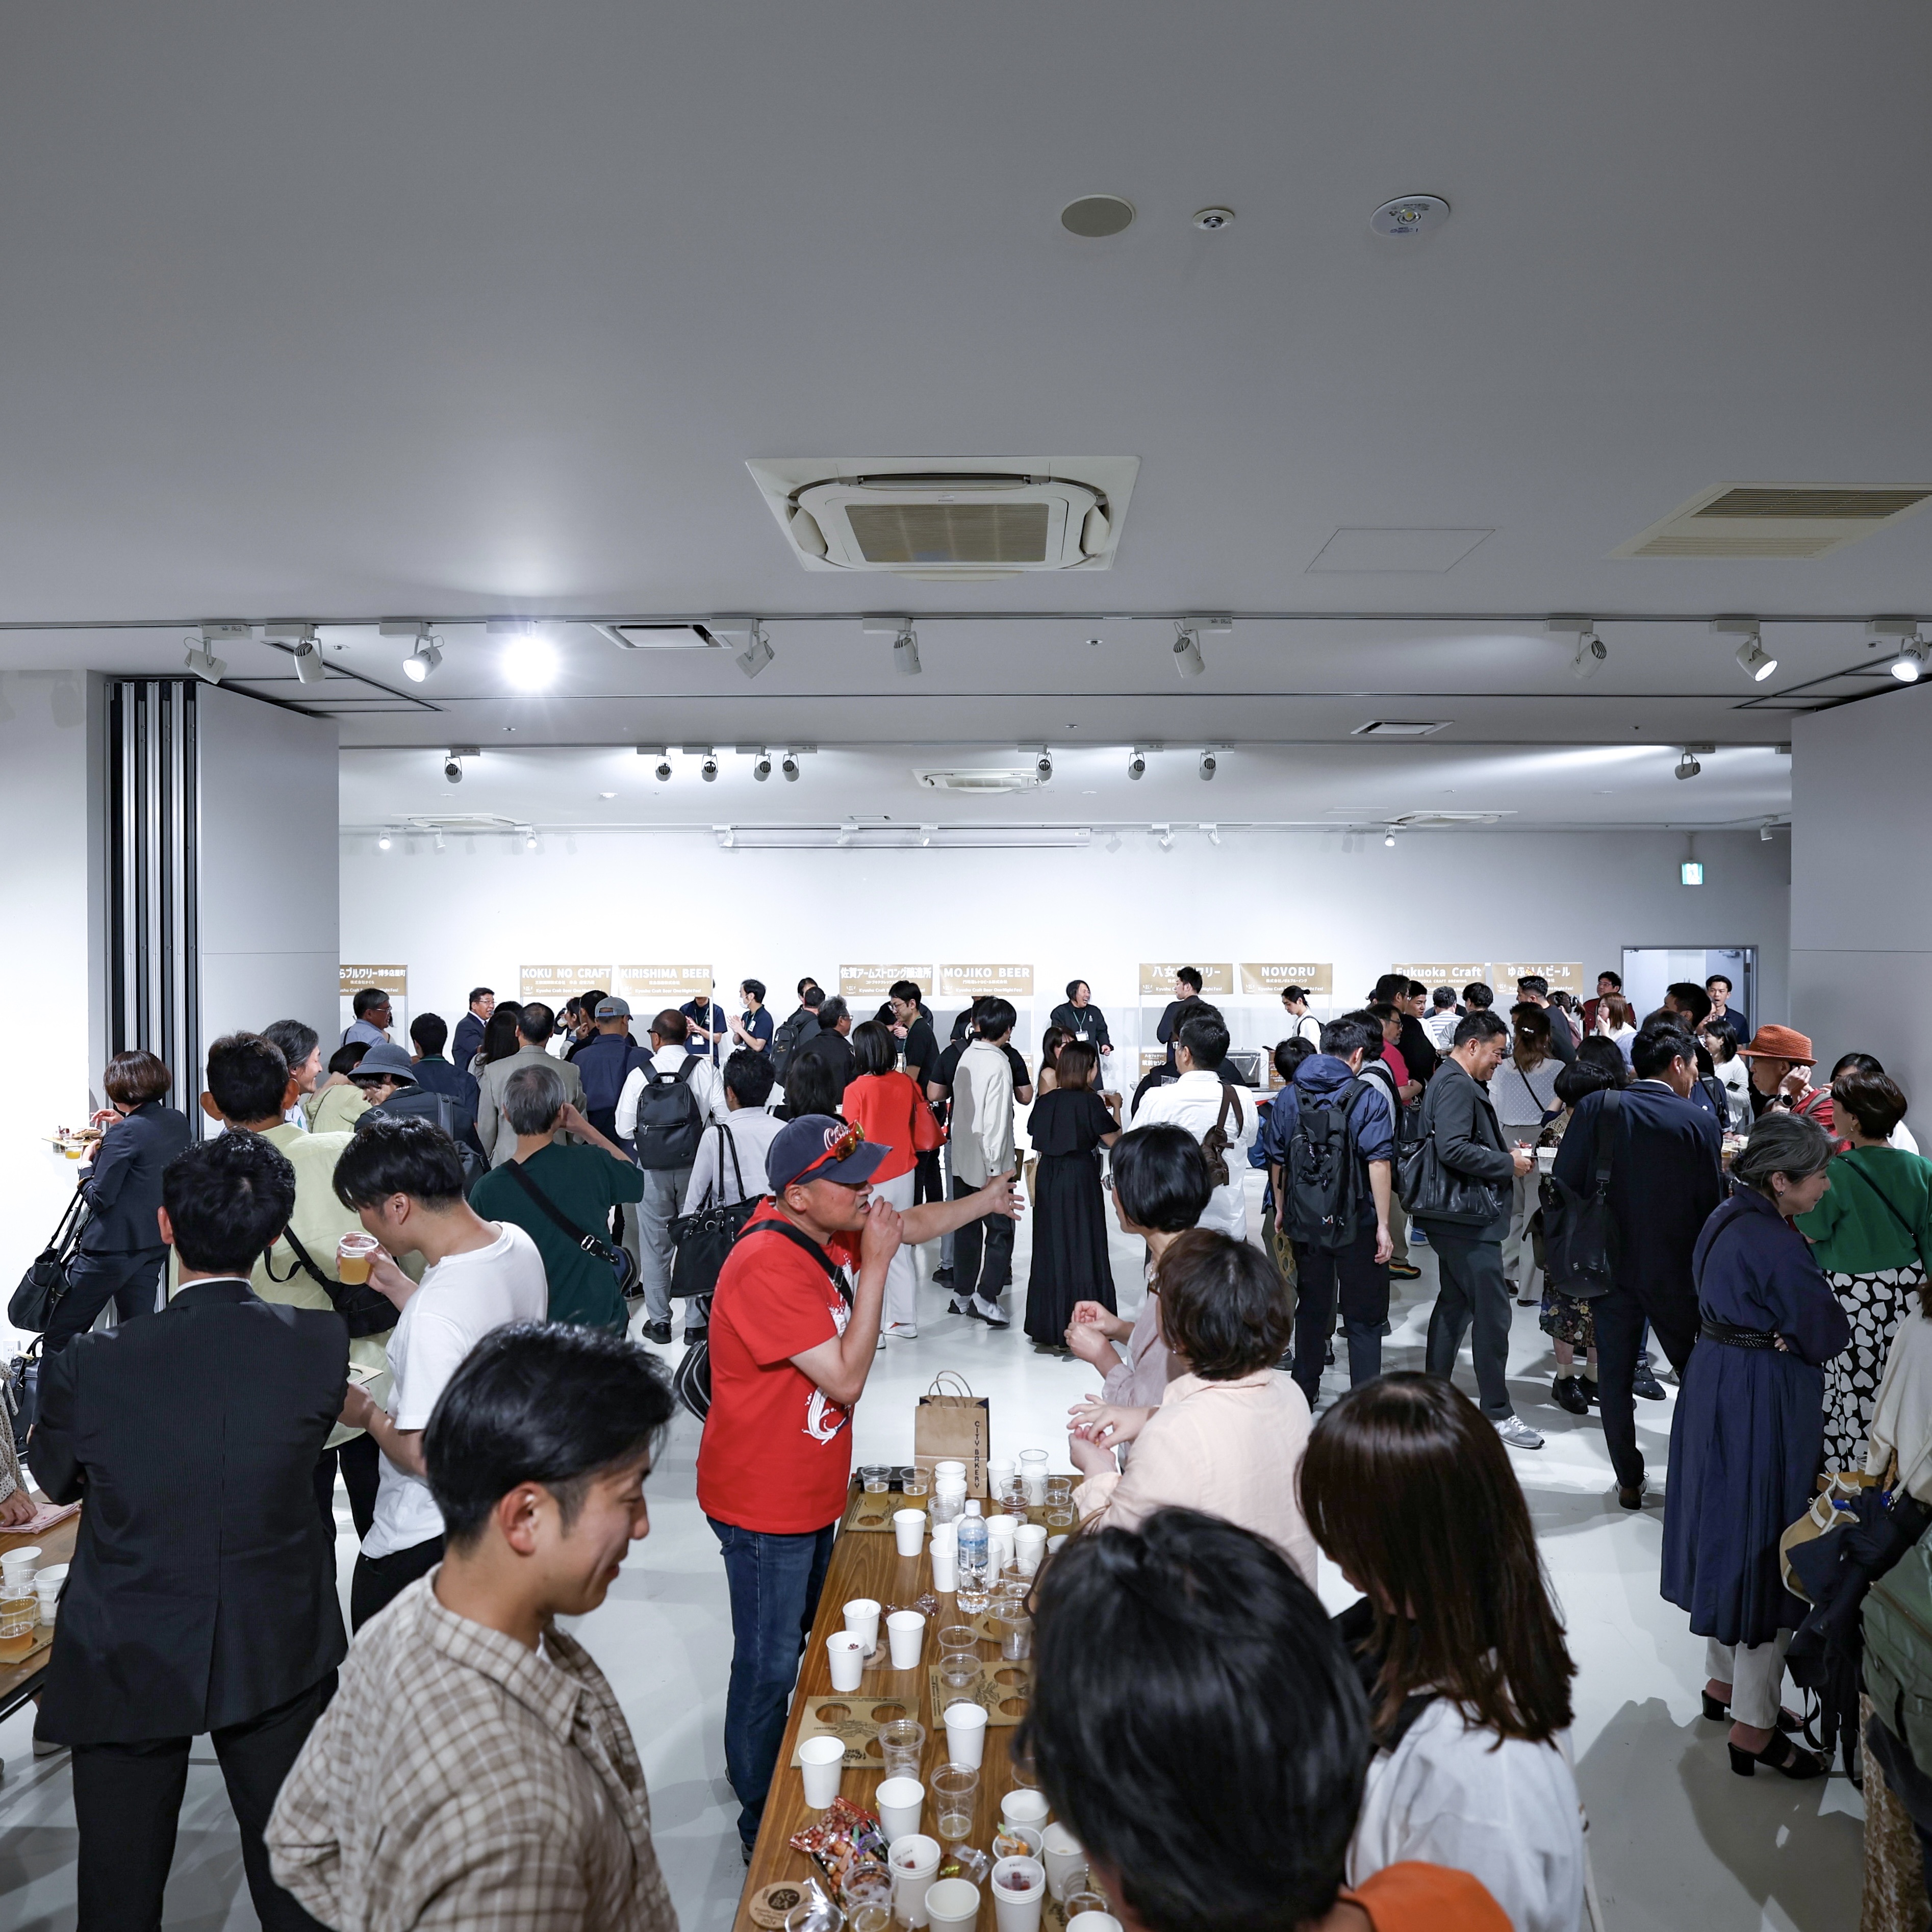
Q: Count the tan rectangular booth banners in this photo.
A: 9